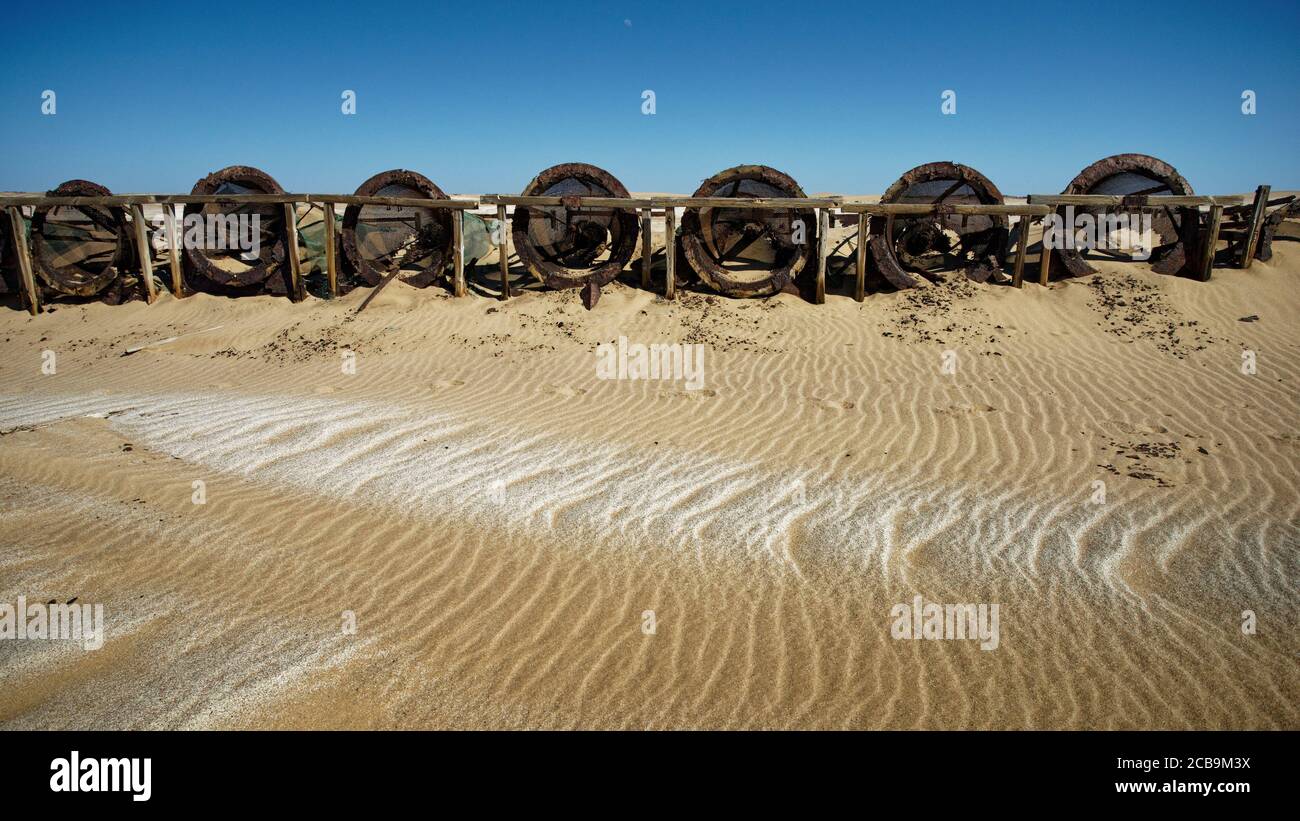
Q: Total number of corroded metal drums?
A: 7